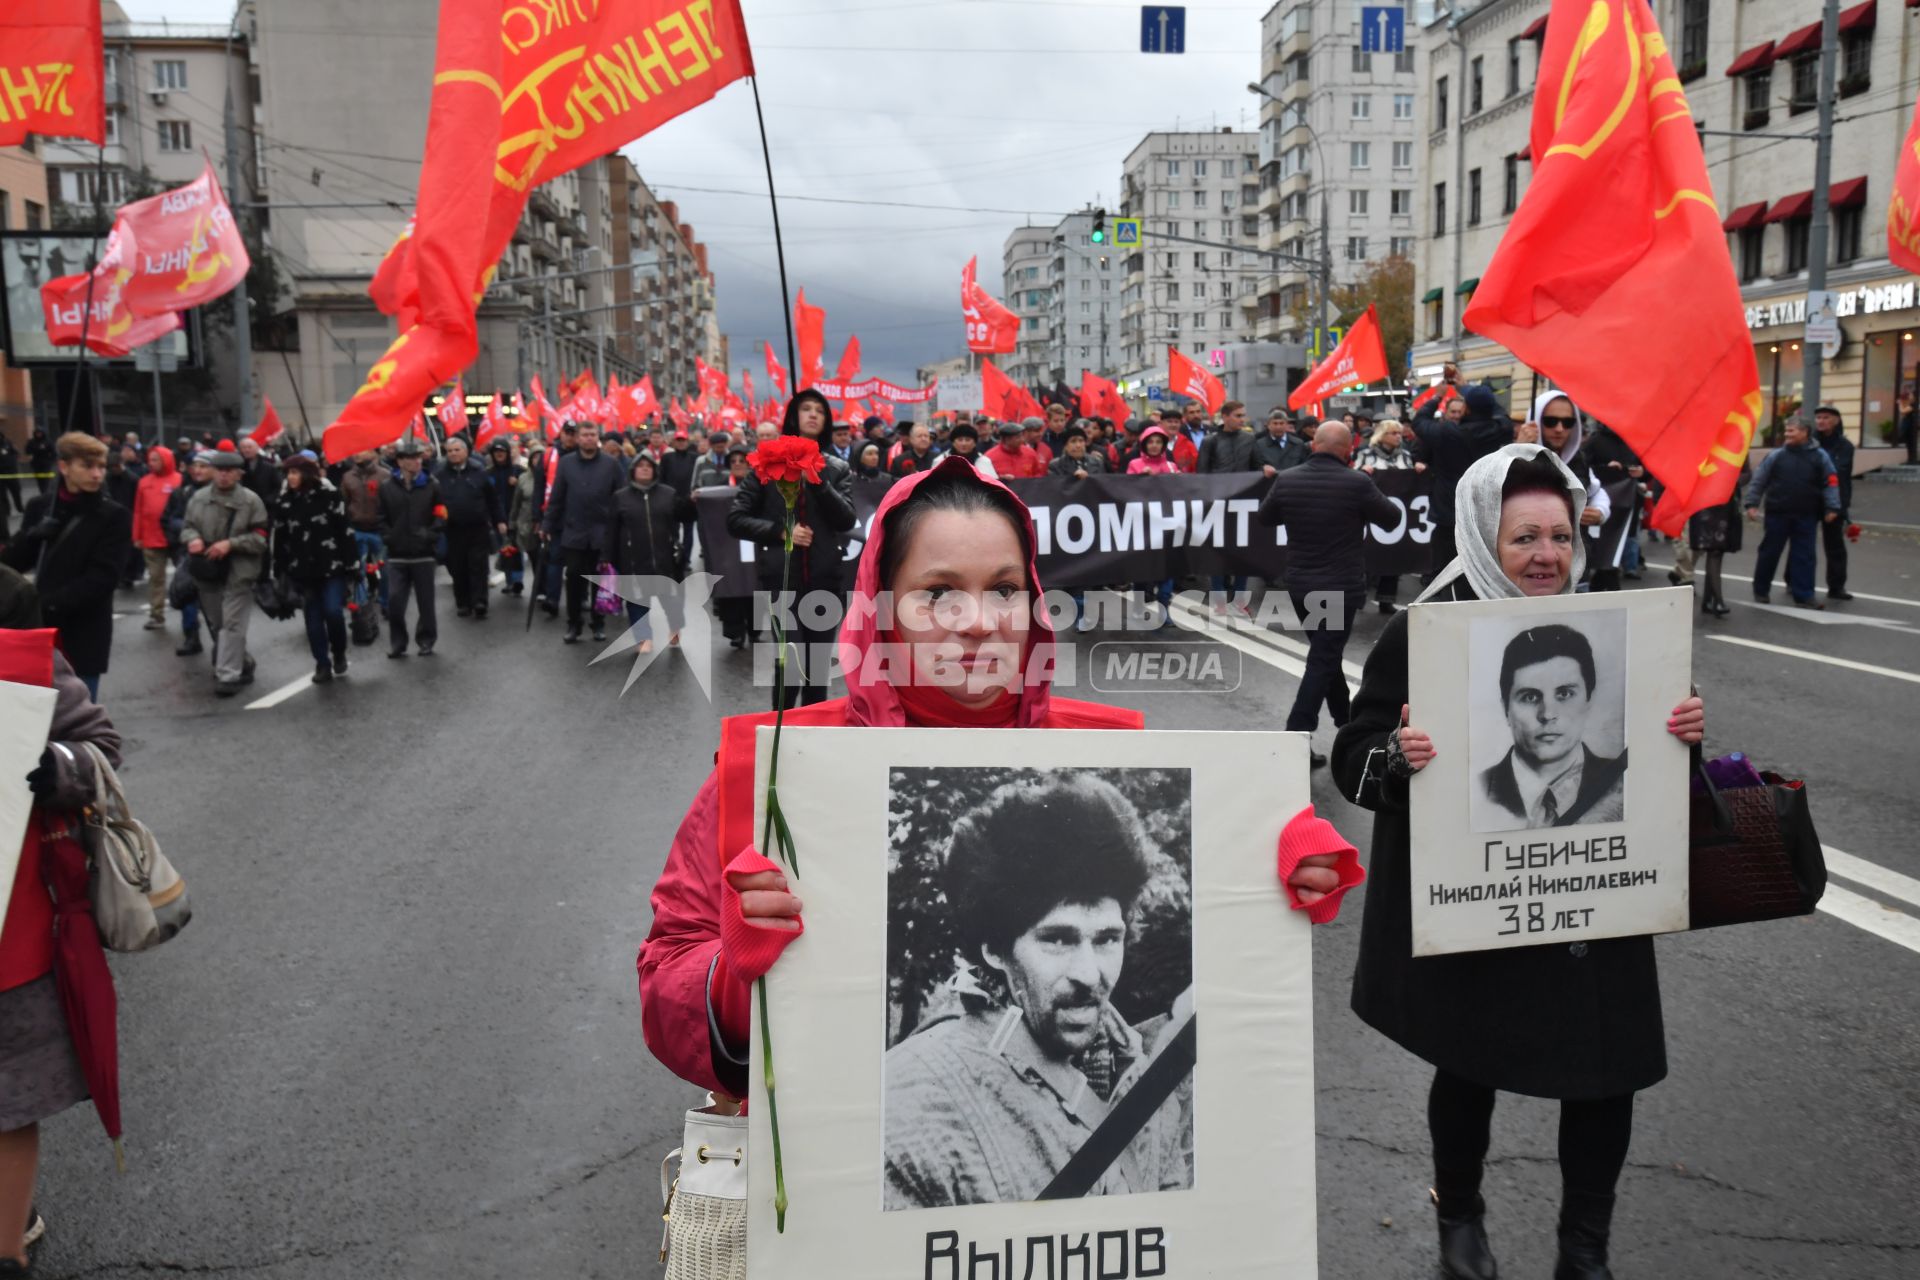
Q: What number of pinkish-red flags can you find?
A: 2